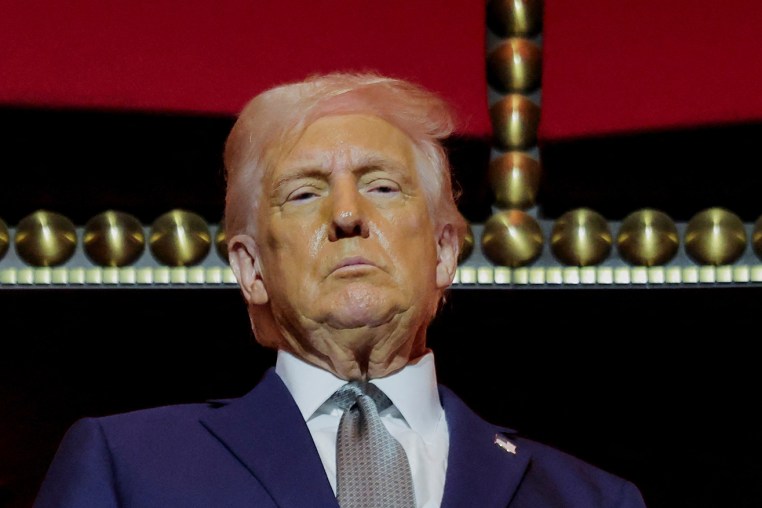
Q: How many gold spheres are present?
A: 15